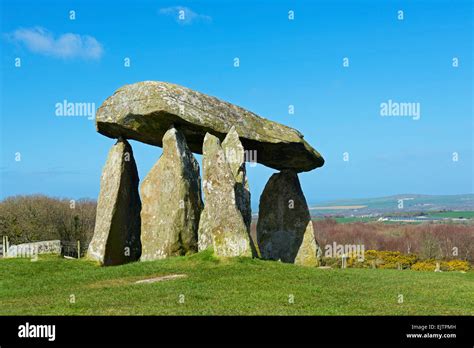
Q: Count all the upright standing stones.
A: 5